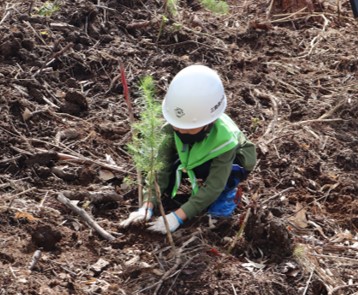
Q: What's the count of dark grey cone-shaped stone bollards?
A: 0